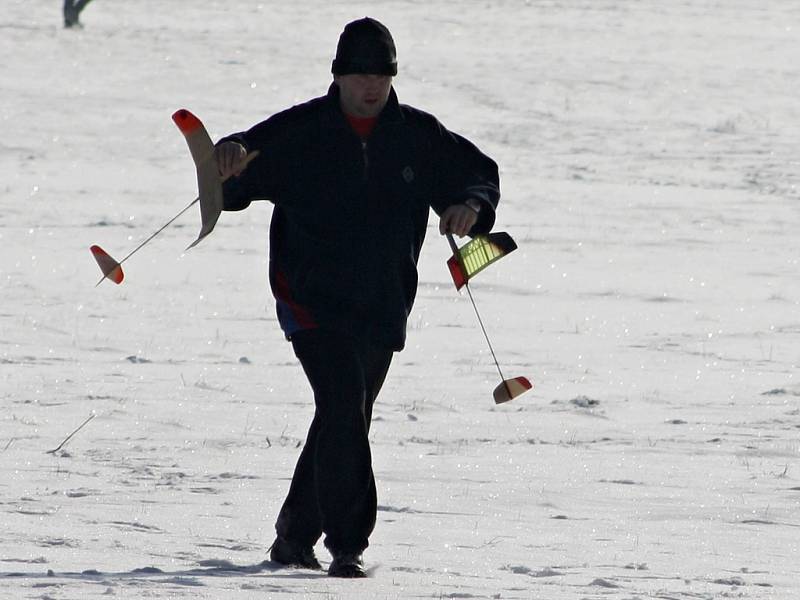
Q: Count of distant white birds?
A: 0